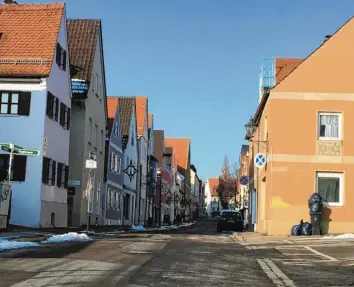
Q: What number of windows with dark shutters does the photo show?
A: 7